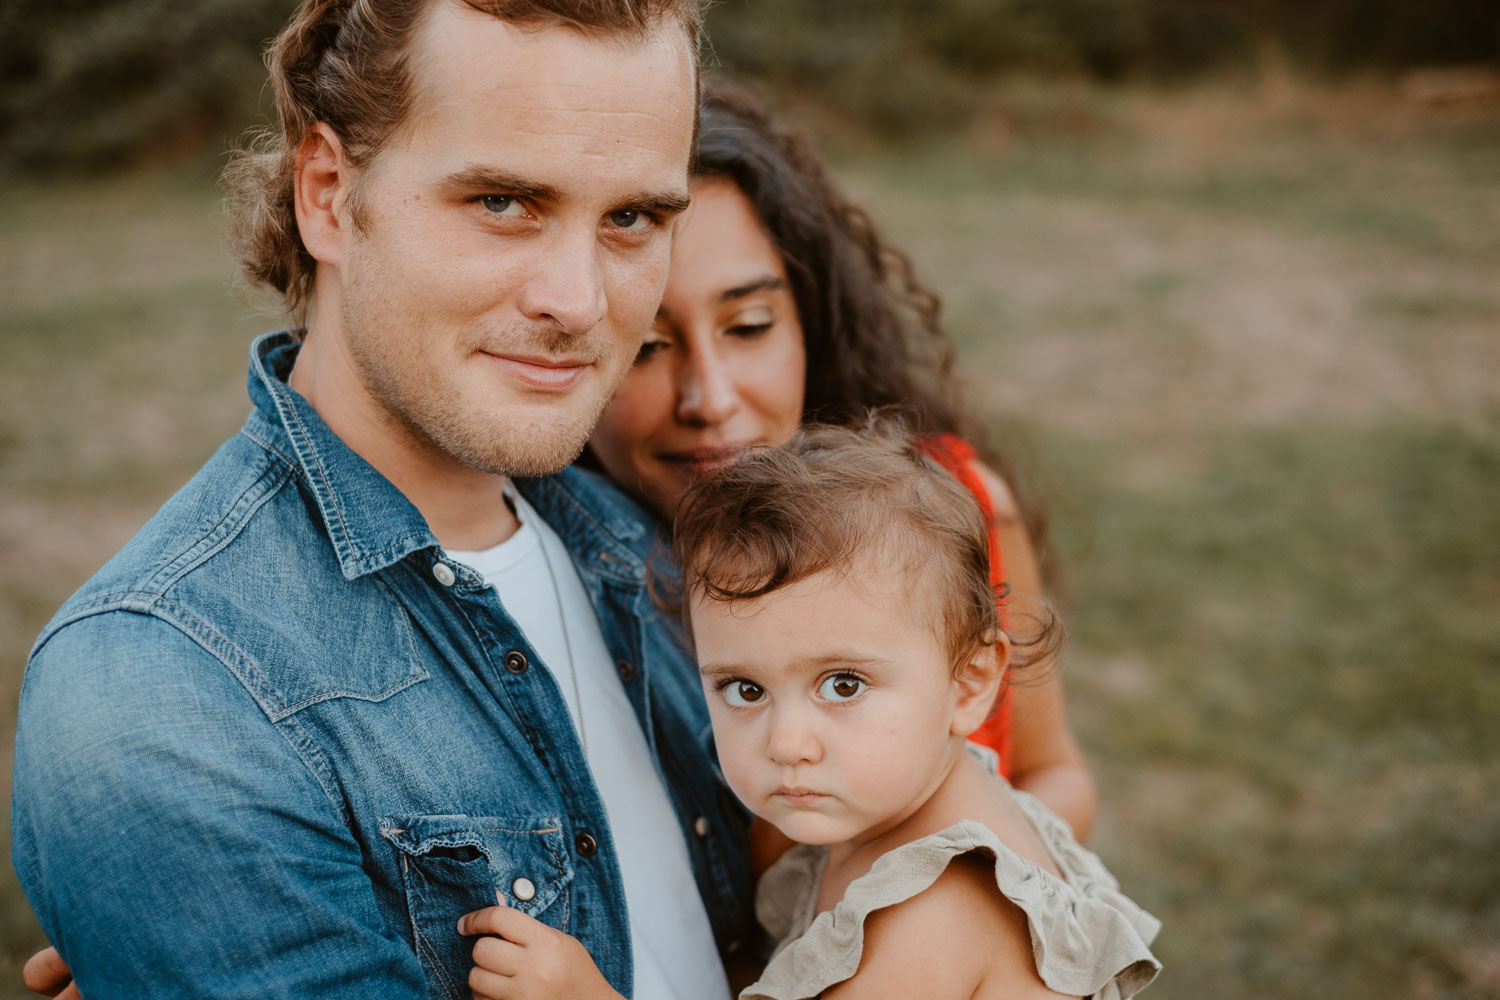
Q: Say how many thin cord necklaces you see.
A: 1